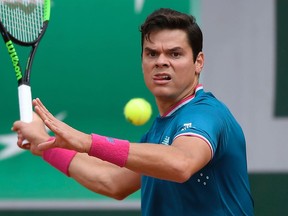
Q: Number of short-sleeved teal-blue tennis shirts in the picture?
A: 1